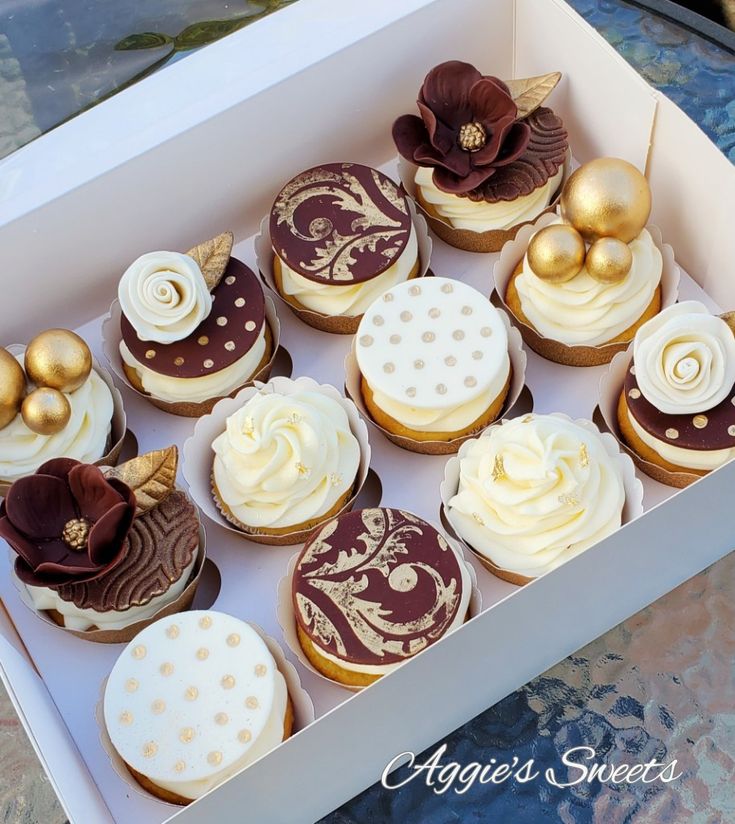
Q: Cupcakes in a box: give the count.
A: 12